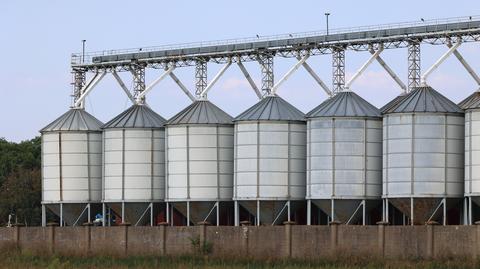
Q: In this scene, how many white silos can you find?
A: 7